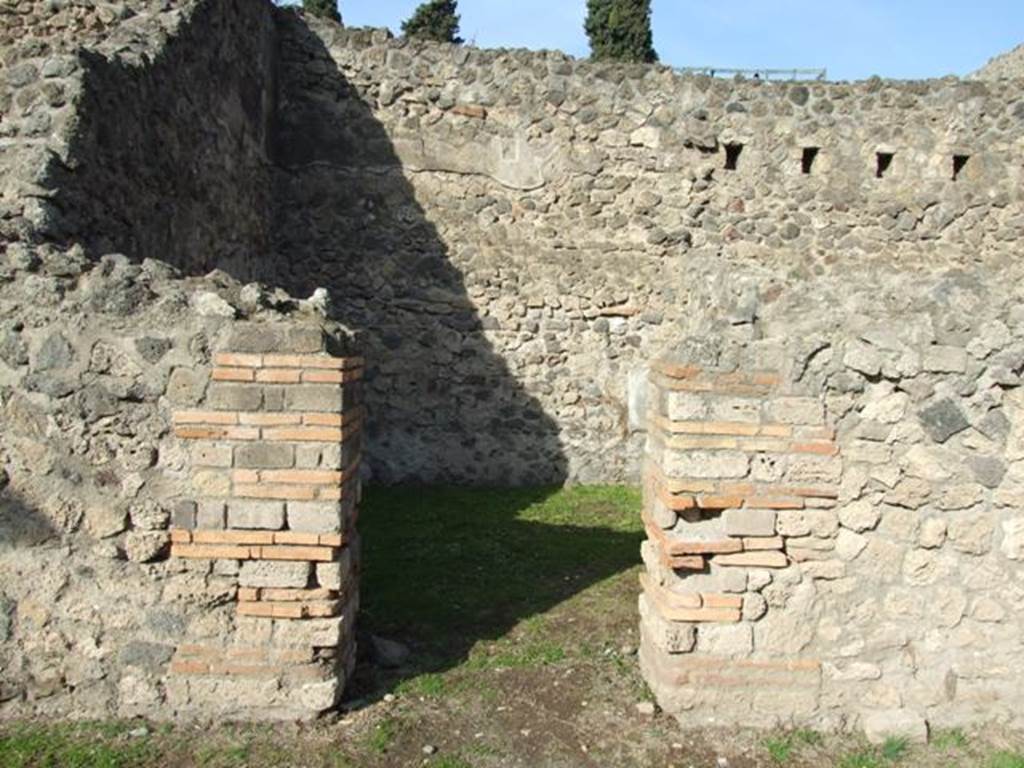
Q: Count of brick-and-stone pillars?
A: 2